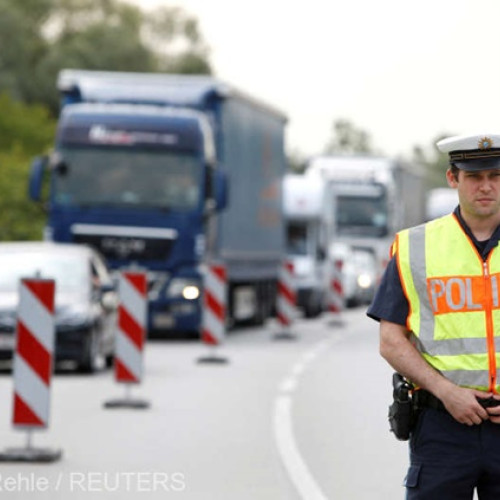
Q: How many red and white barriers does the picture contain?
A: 5